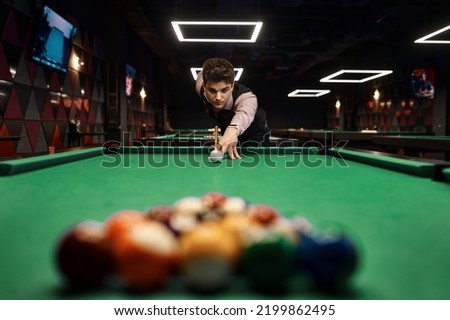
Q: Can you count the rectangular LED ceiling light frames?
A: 5